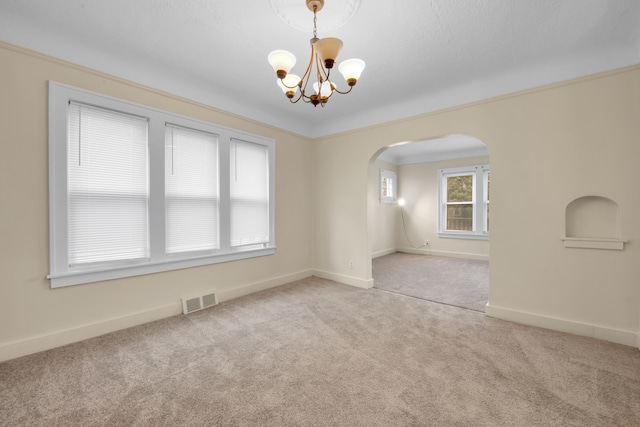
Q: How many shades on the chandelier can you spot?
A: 5